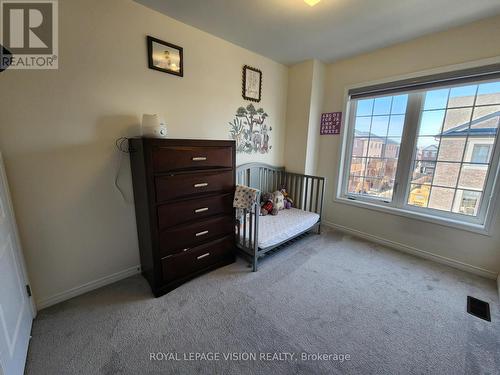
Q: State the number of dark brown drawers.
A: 5